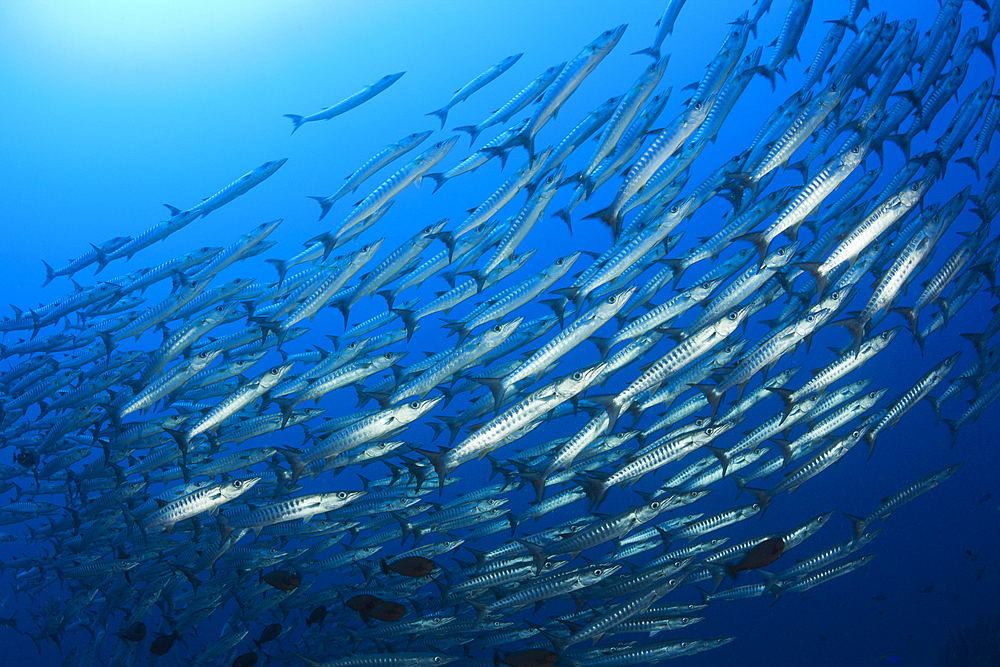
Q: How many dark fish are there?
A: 12